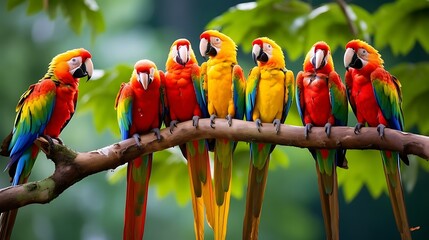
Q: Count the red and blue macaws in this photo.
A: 5